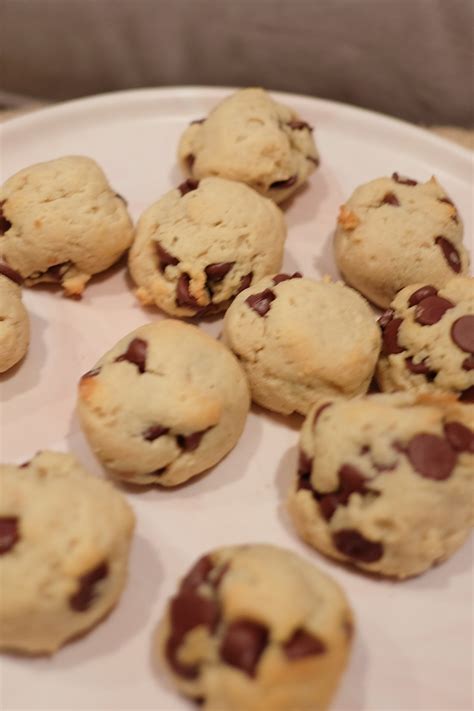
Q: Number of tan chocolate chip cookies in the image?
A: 11